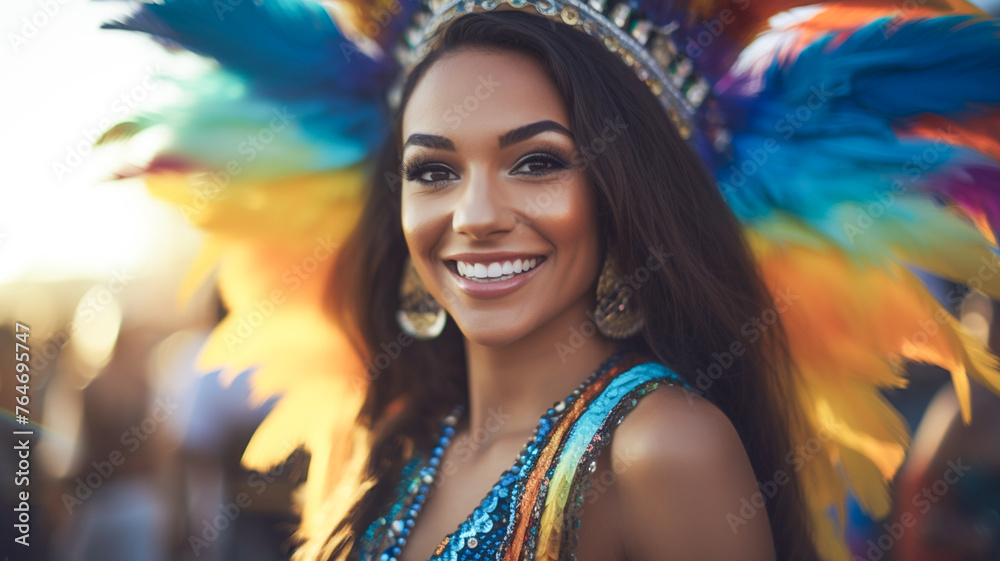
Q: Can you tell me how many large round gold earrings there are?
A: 2